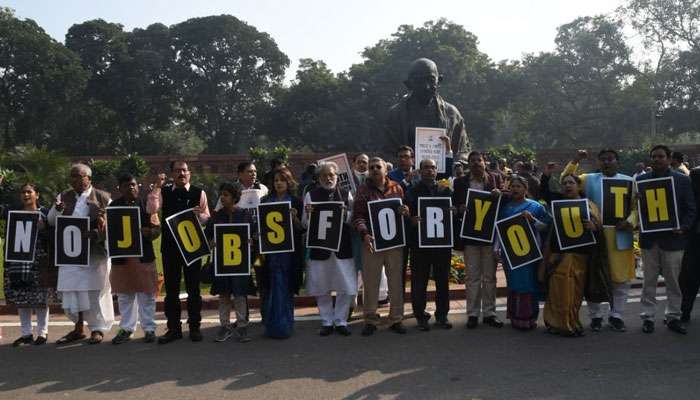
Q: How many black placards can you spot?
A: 14